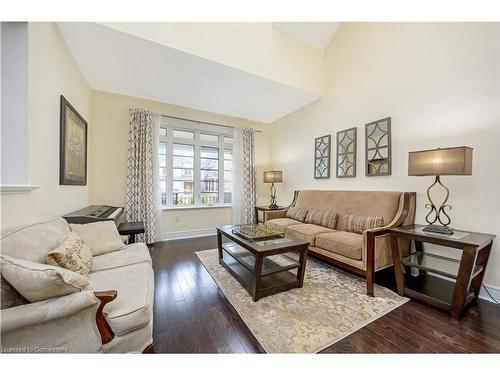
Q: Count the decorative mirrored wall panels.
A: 3